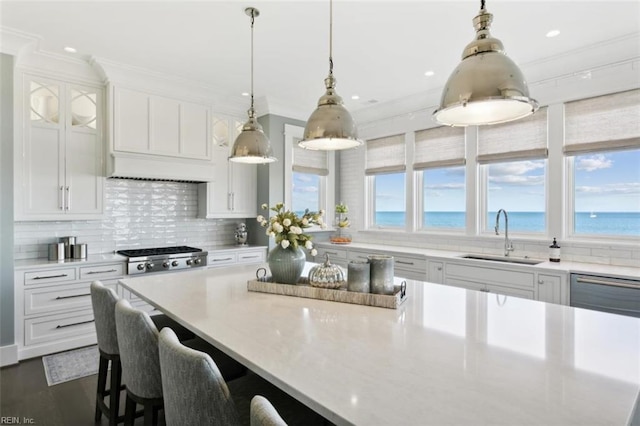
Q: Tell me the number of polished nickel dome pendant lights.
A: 3